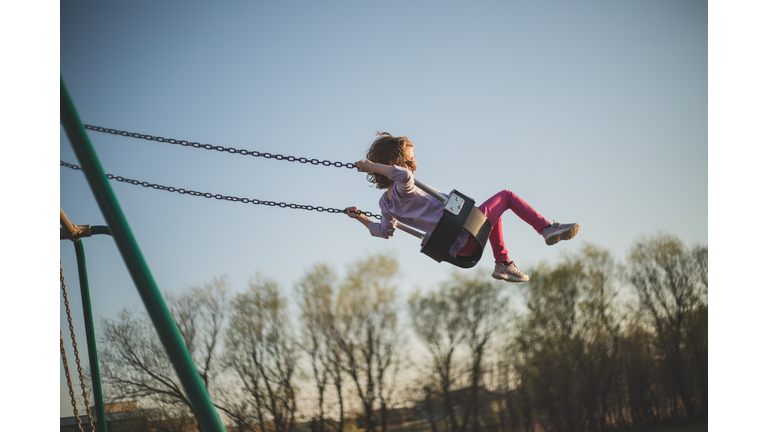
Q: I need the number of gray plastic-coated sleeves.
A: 2